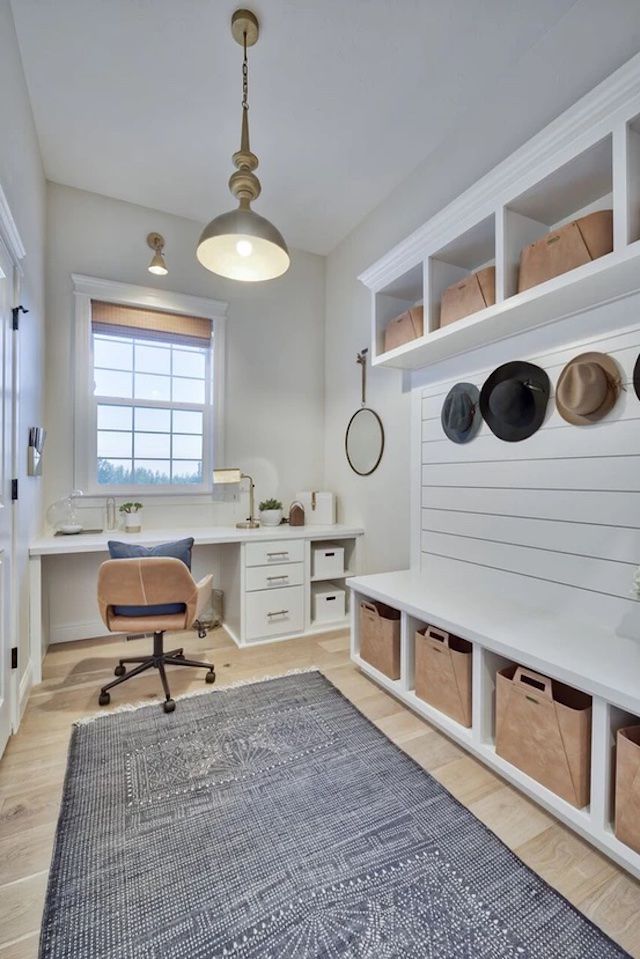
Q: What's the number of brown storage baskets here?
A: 7